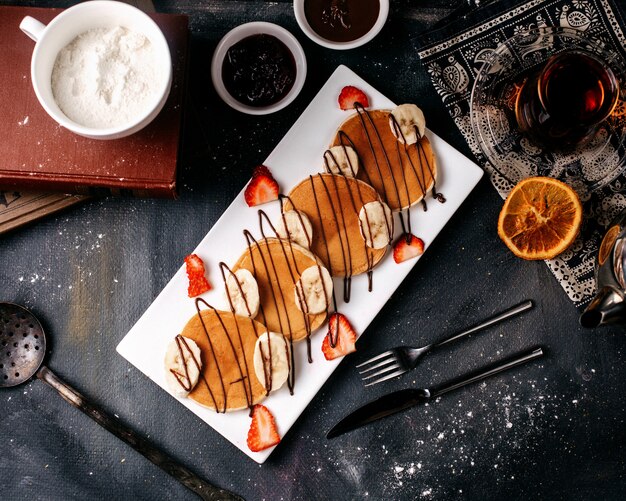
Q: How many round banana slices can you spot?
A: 8